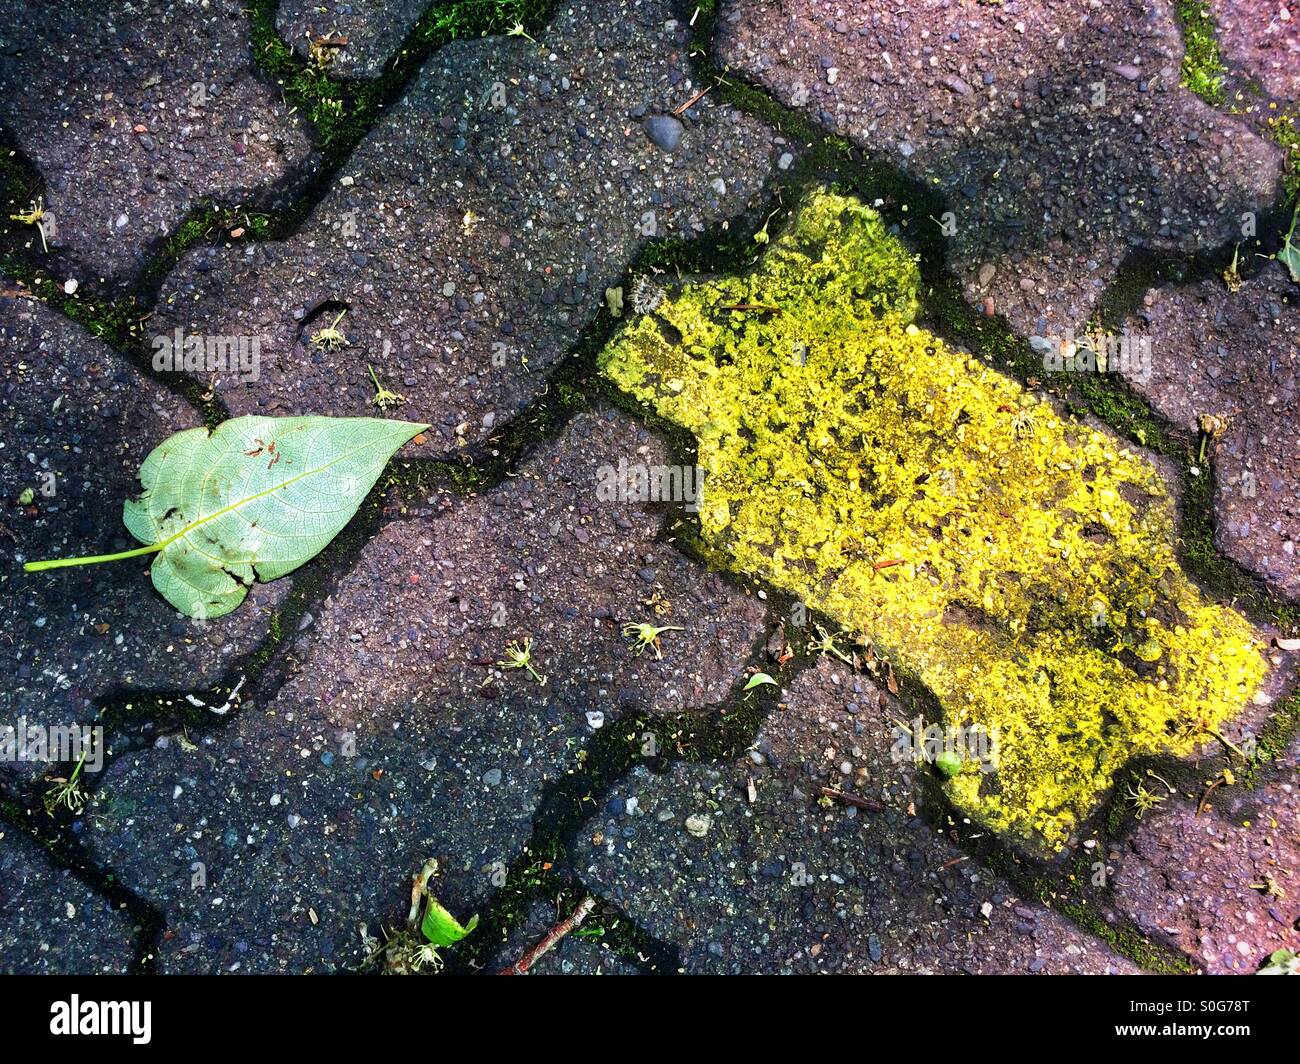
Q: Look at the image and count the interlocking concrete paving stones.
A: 13